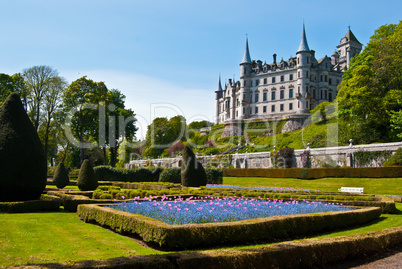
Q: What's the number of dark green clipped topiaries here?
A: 4